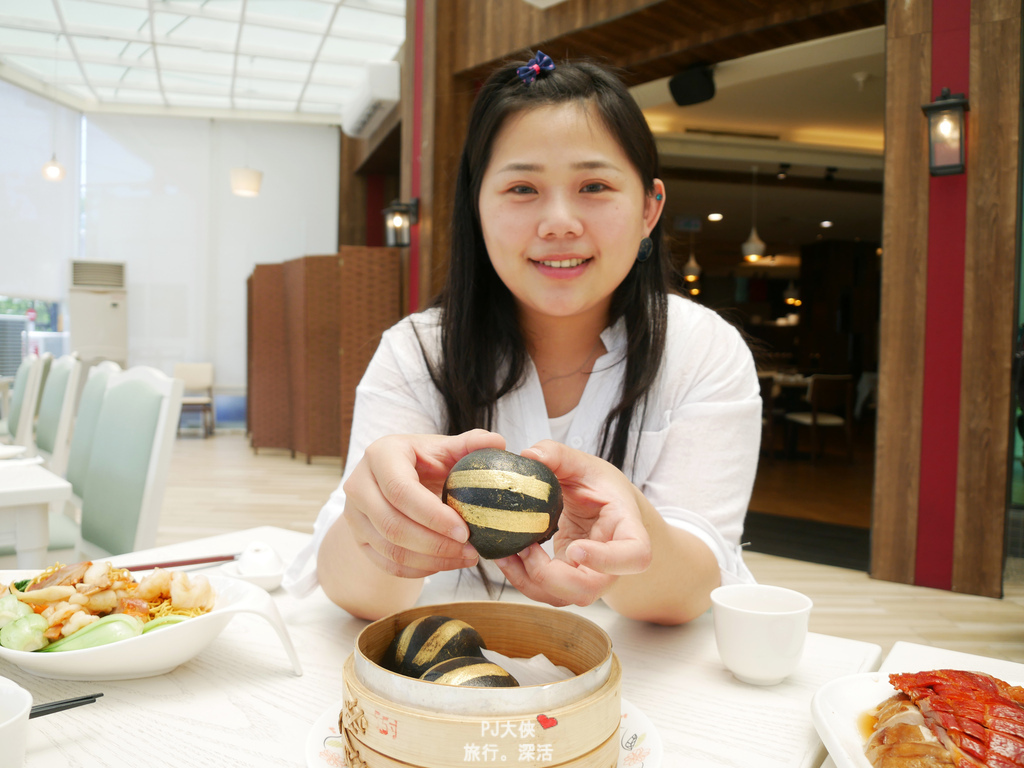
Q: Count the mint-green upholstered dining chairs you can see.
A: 4